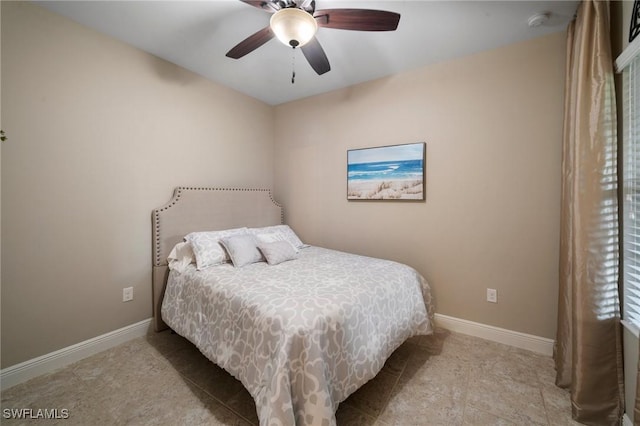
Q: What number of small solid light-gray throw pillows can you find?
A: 2